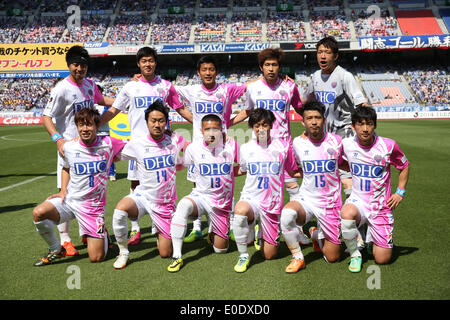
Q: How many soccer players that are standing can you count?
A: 5